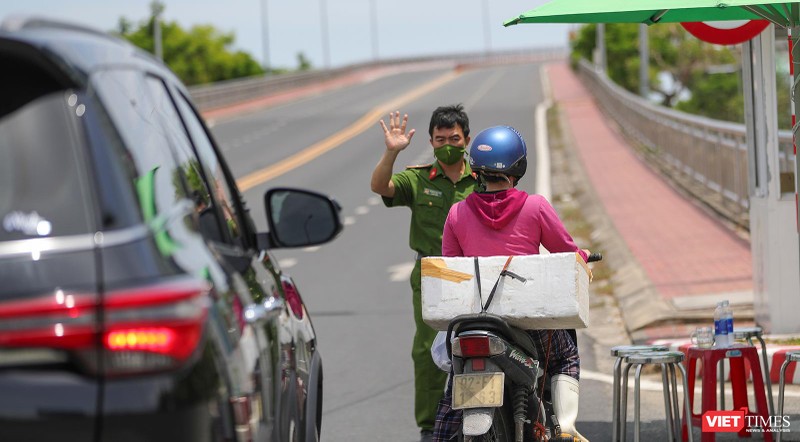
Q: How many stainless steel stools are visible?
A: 4